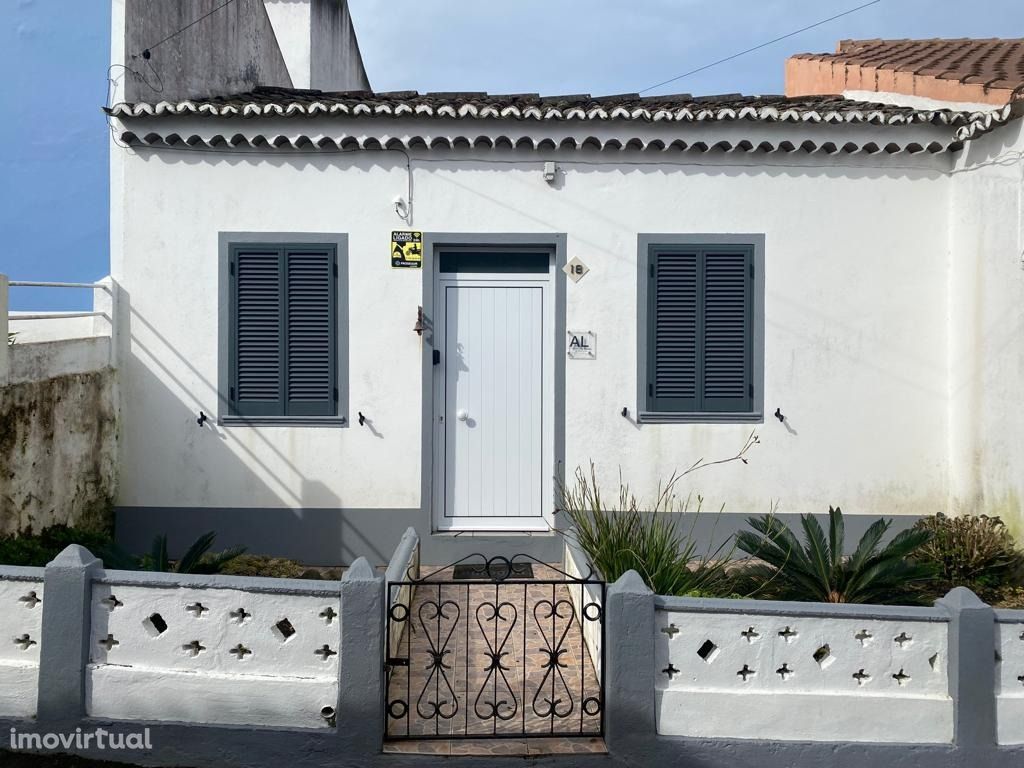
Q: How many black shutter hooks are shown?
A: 4